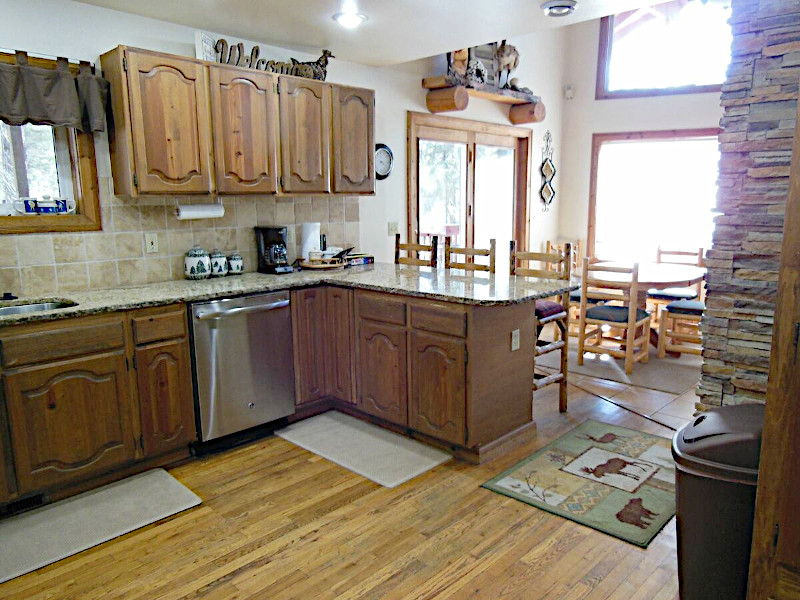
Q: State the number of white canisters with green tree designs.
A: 3